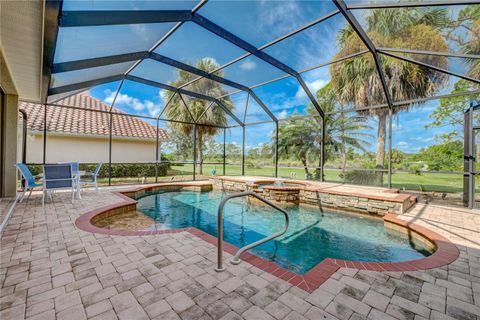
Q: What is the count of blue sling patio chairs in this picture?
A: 4